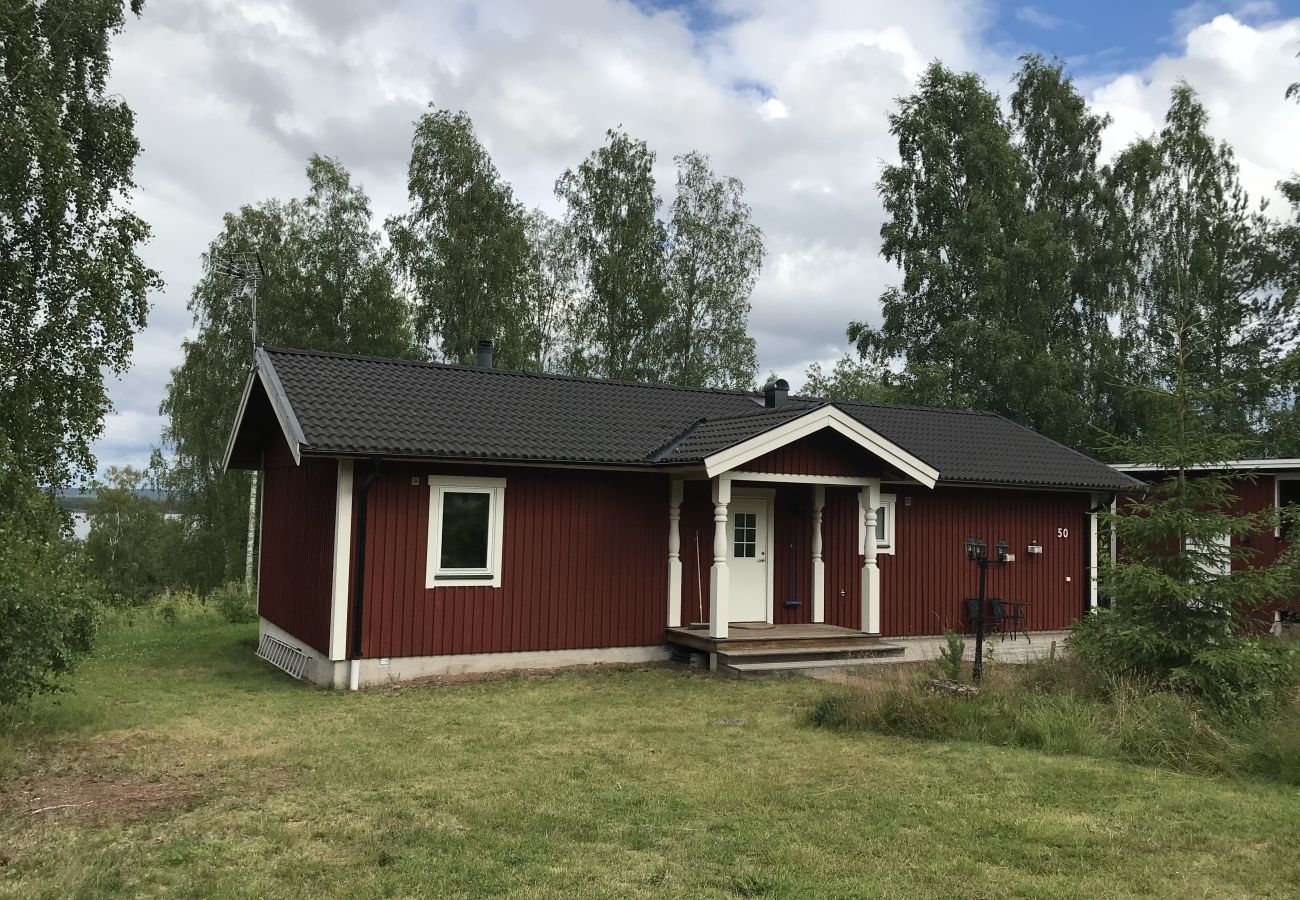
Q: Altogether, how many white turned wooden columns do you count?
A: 4